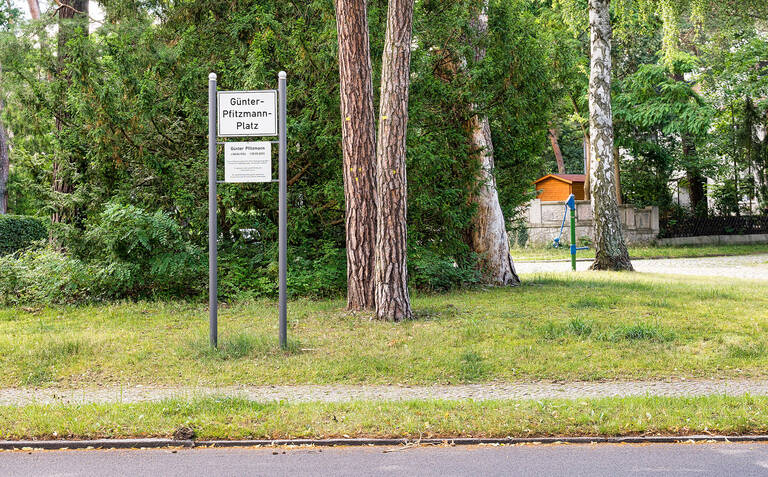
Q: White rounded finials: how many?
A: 2